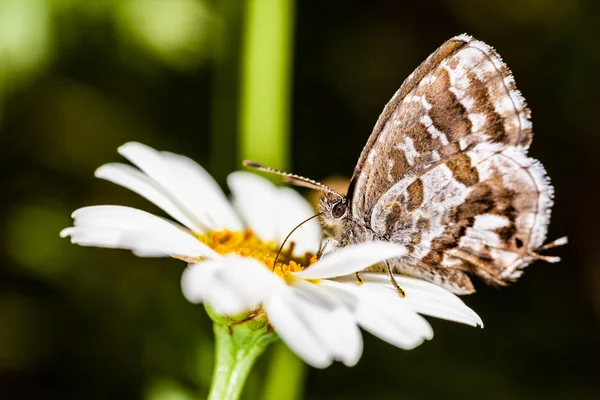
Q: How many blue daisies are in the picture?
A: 0